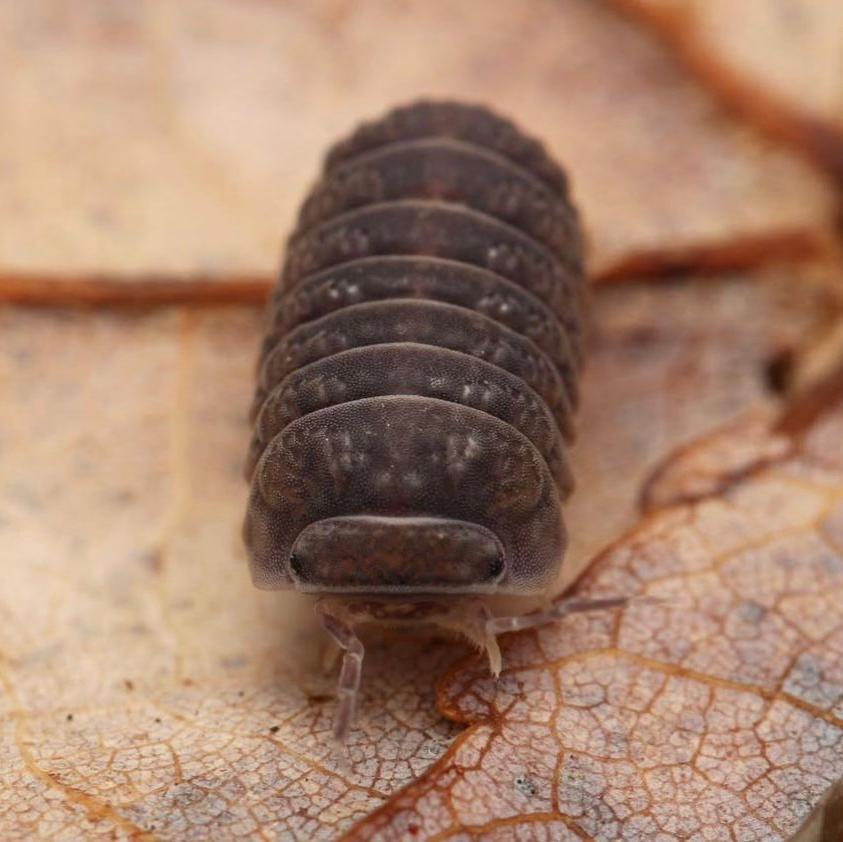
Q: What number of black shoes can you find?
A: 0